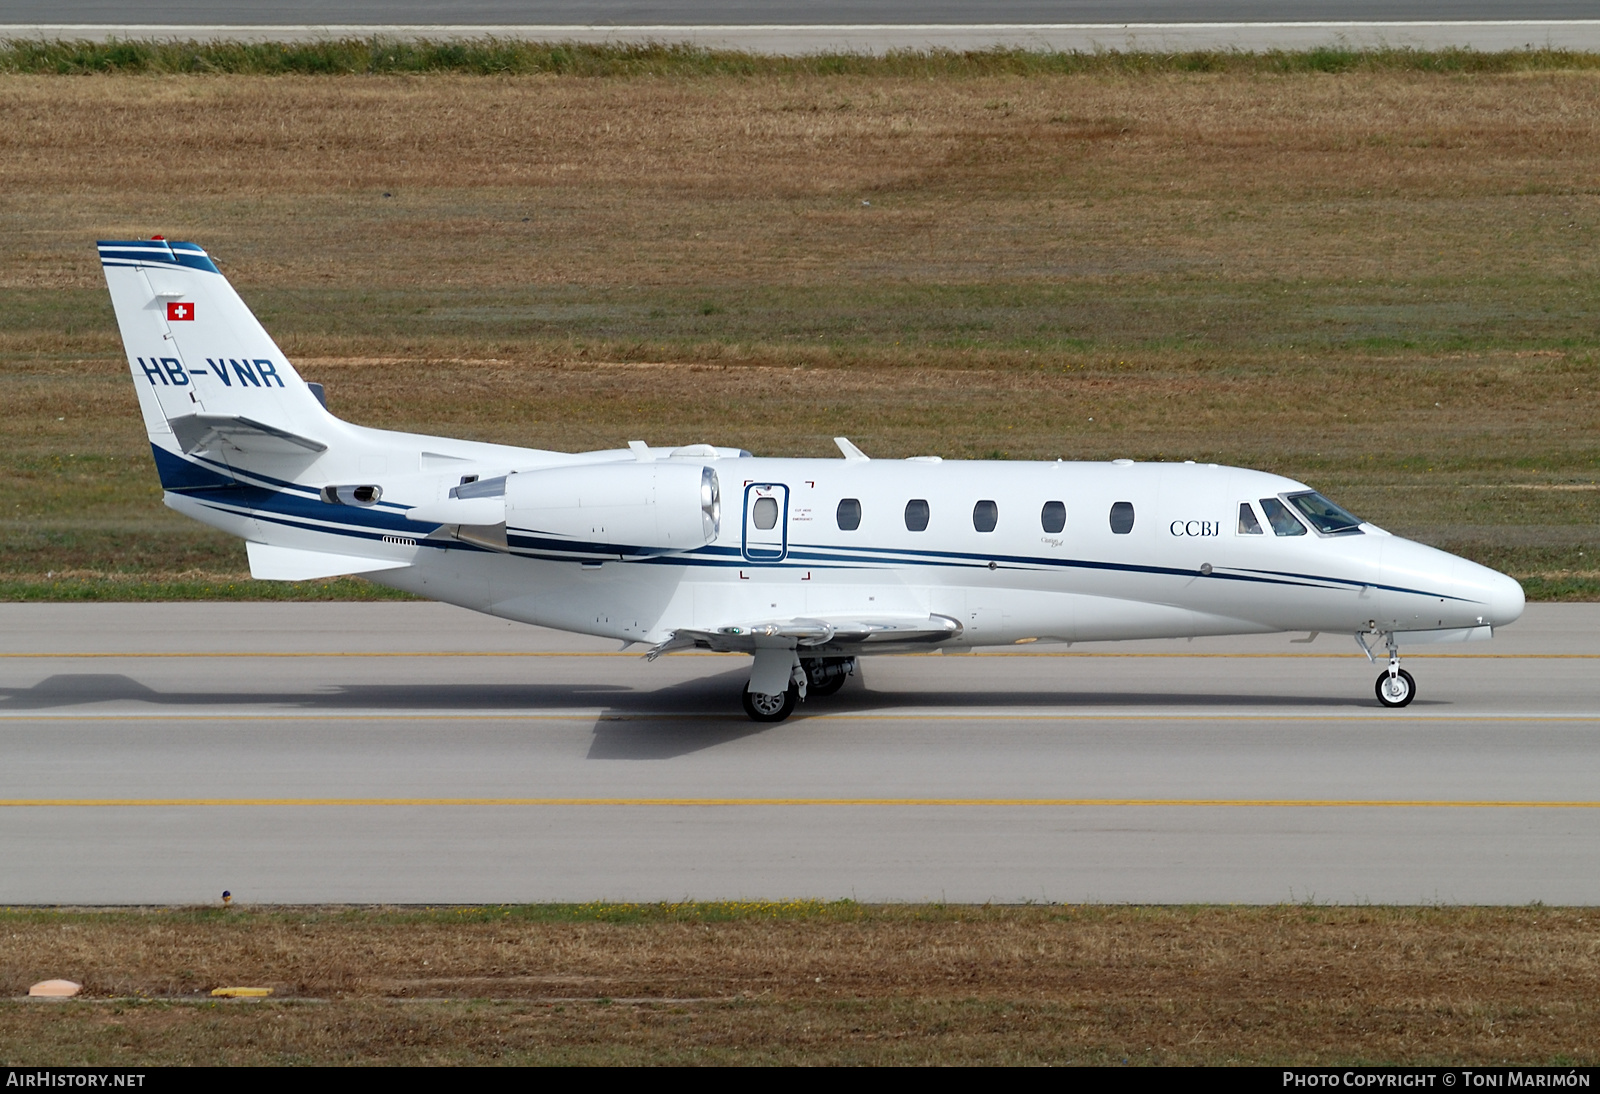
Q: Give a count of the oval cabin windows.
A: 6